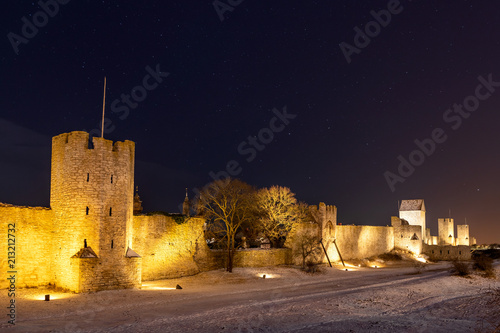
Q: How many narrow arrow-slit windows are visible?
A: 6